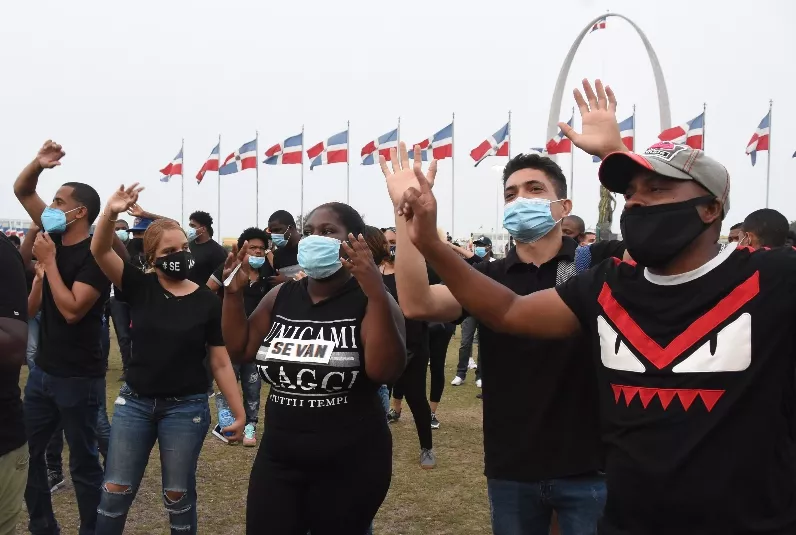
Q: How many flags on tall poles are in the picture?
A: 13